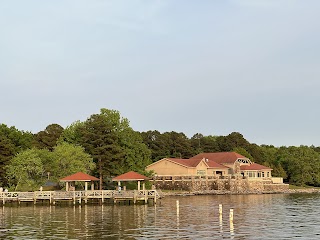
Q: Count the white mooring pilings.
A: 3